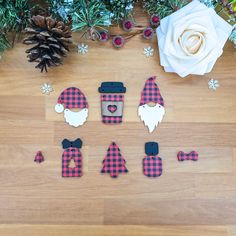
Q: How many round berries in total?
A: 5